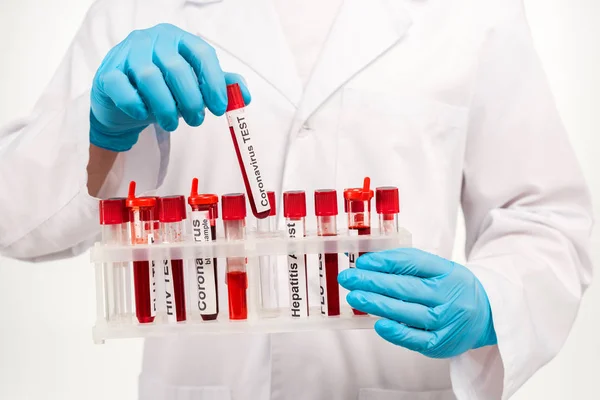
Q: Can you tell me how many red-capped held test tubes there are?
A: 1